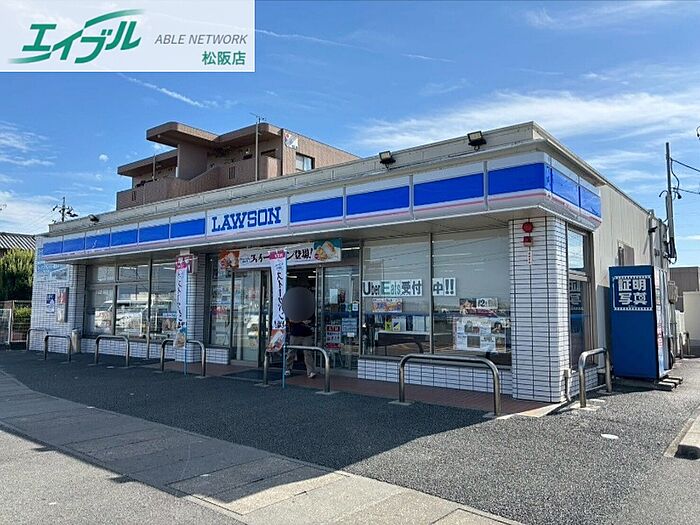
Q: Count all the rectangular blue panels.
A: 12